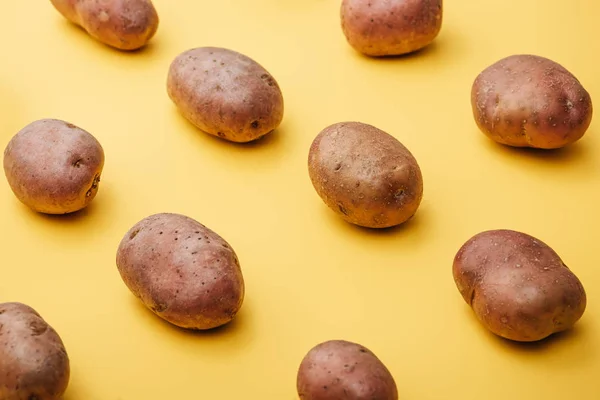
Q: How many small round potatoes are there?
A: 10